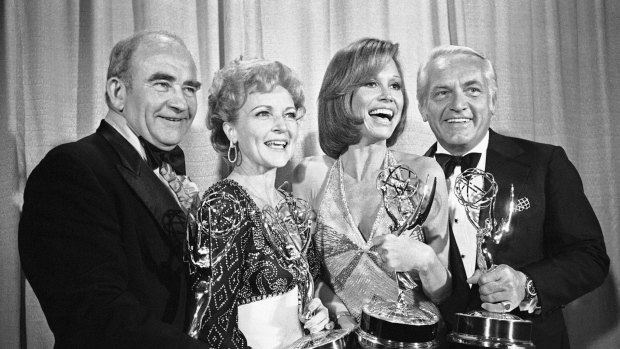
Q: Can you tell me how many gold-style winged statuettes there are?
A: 4